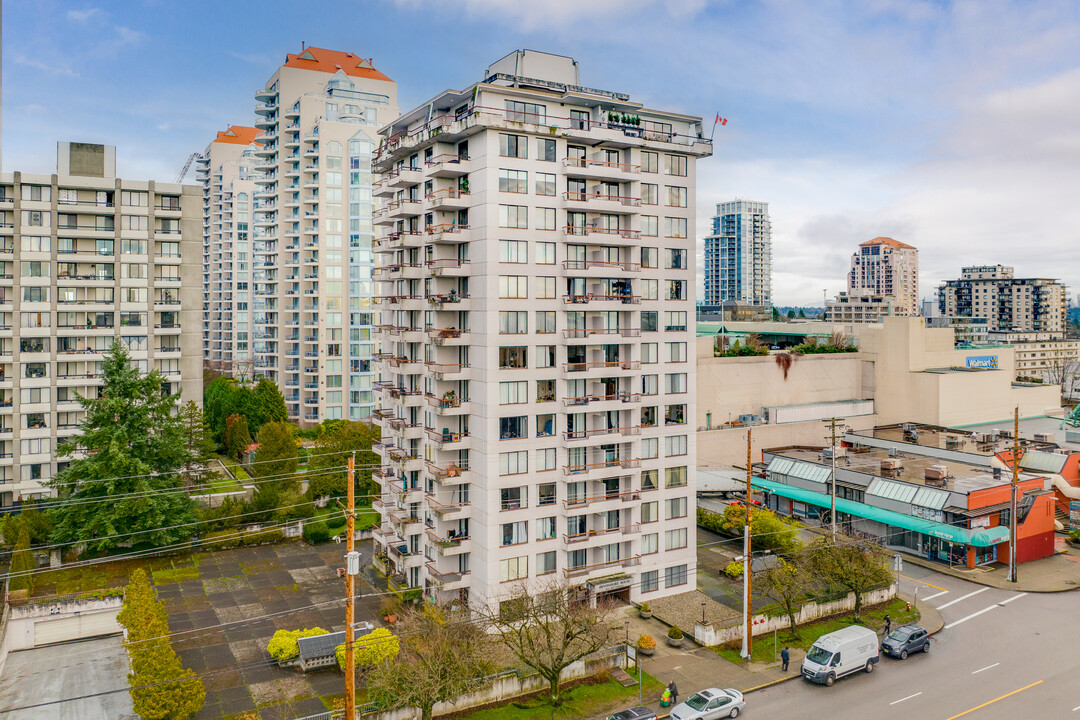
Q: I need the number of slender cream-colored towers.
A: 2